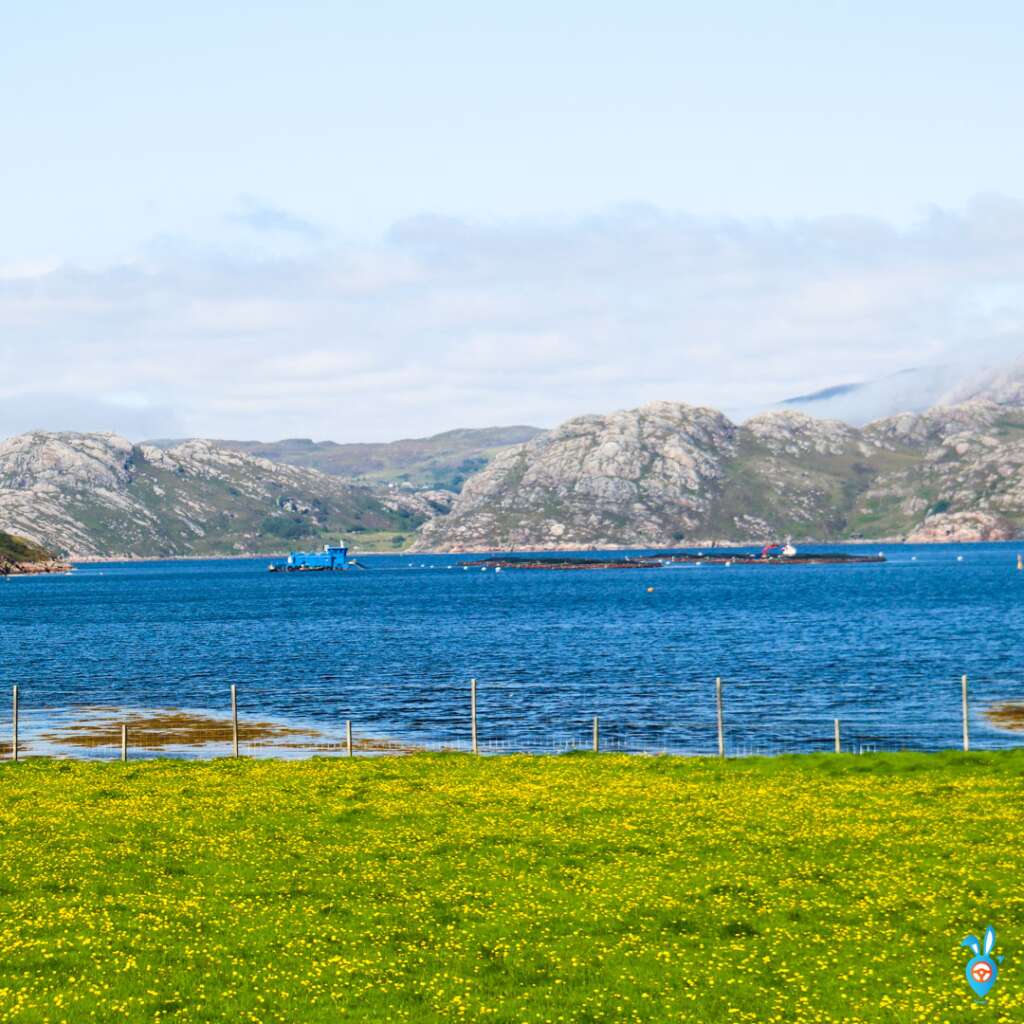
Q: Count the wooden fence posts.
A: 9